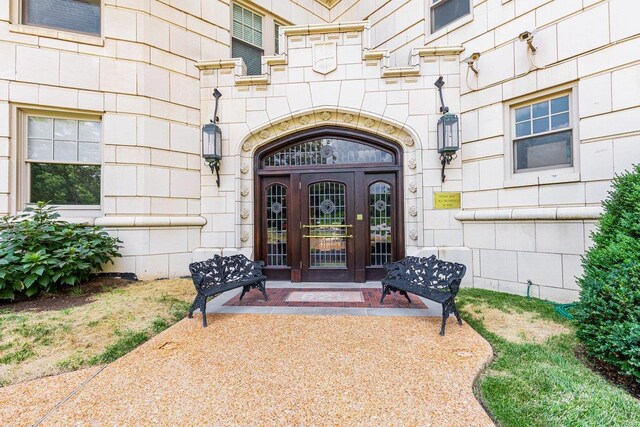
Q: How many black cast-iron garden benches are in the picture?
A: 2